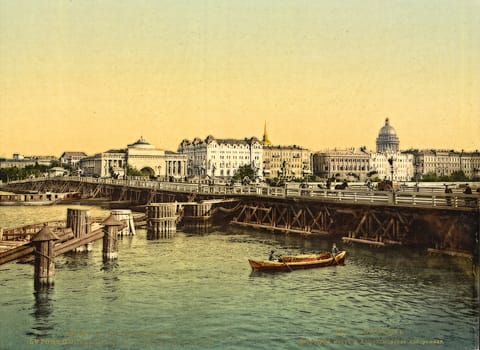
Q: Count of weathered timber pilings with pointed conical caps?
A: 2